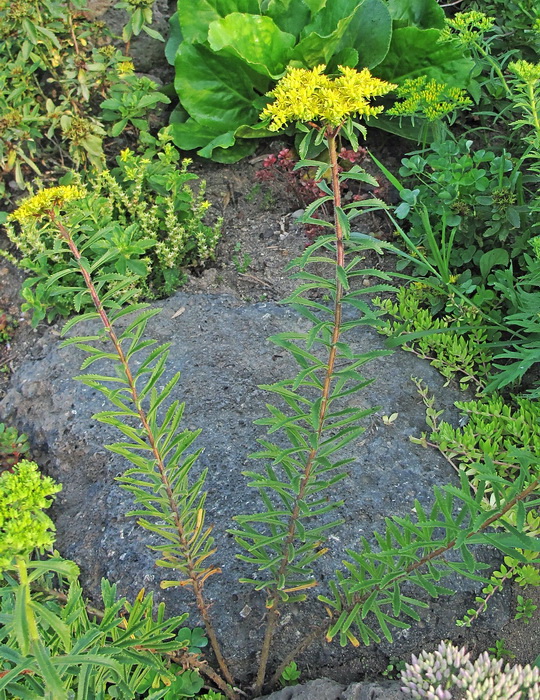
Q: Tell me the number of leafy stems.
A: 3